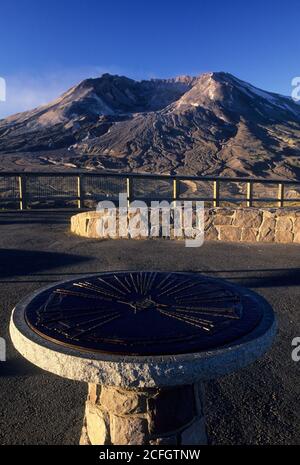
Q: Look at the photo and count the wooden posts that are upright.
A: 7